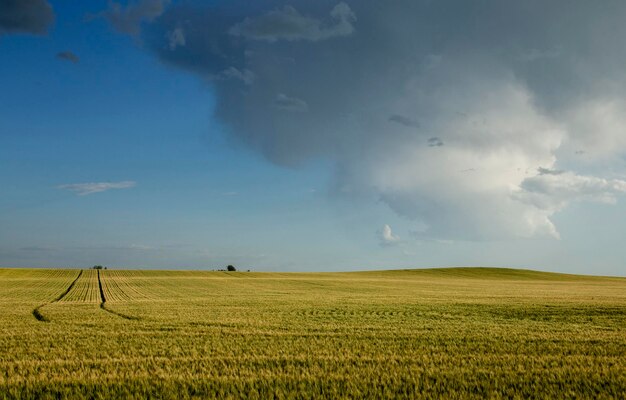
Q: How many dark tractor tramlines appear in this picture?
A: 2